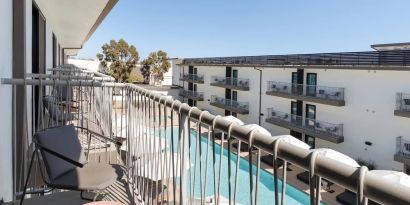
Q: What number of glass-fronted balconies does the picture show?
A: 8